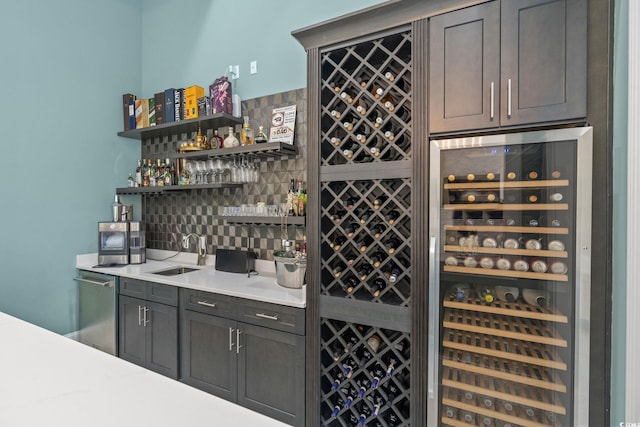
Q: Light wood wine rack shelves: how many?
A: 12